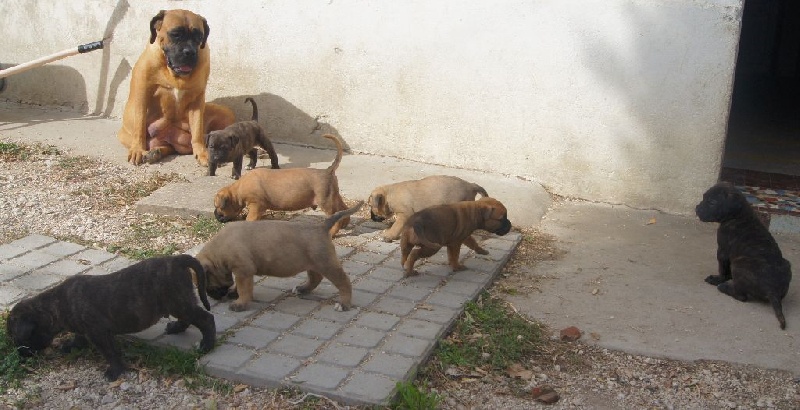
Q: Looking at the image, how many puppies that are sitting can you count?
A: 1